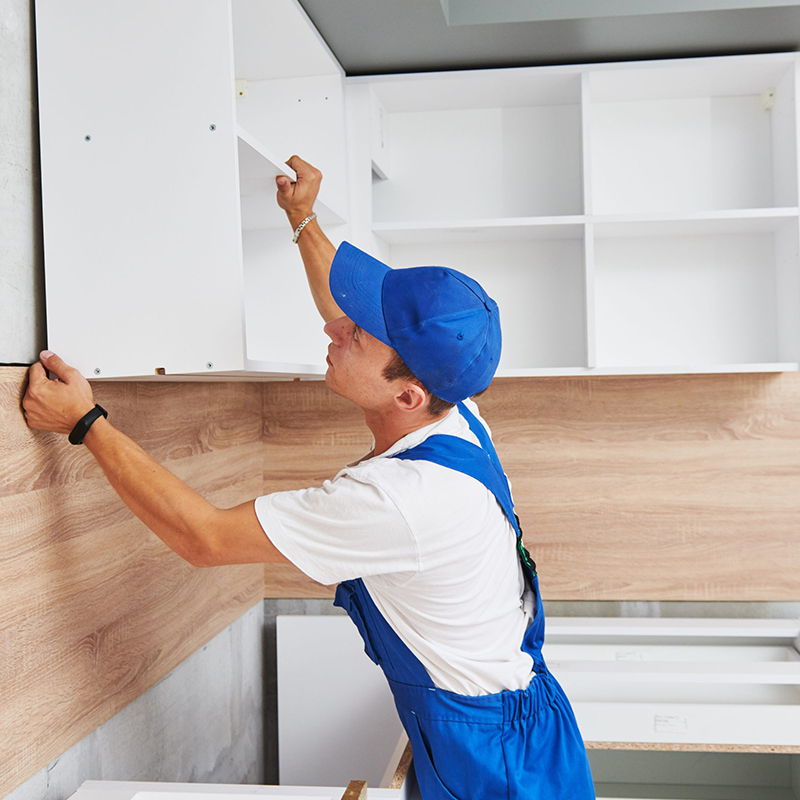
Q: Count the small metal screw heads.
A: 4